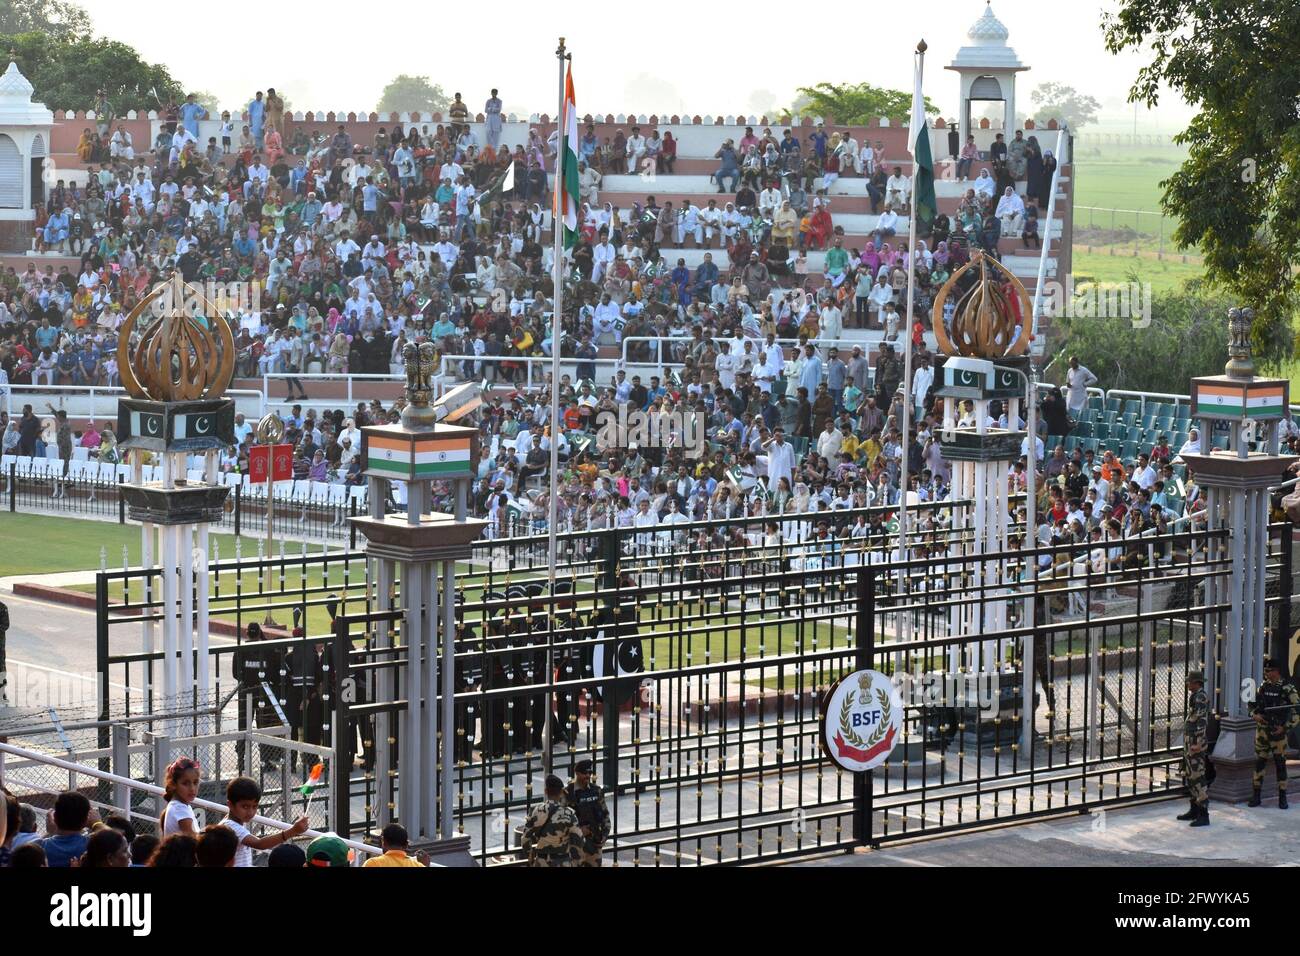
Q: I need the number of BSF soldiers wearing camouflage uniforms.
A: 4